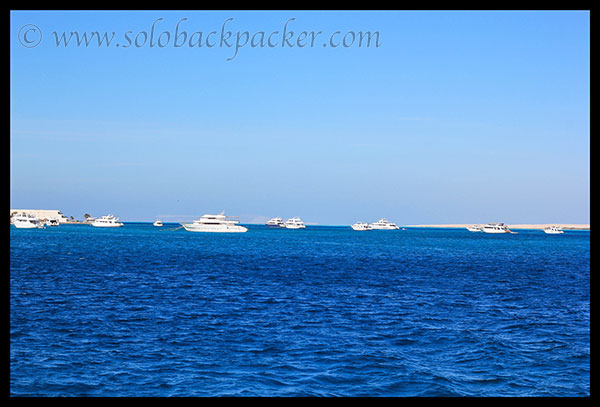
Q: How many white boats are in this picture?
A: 12